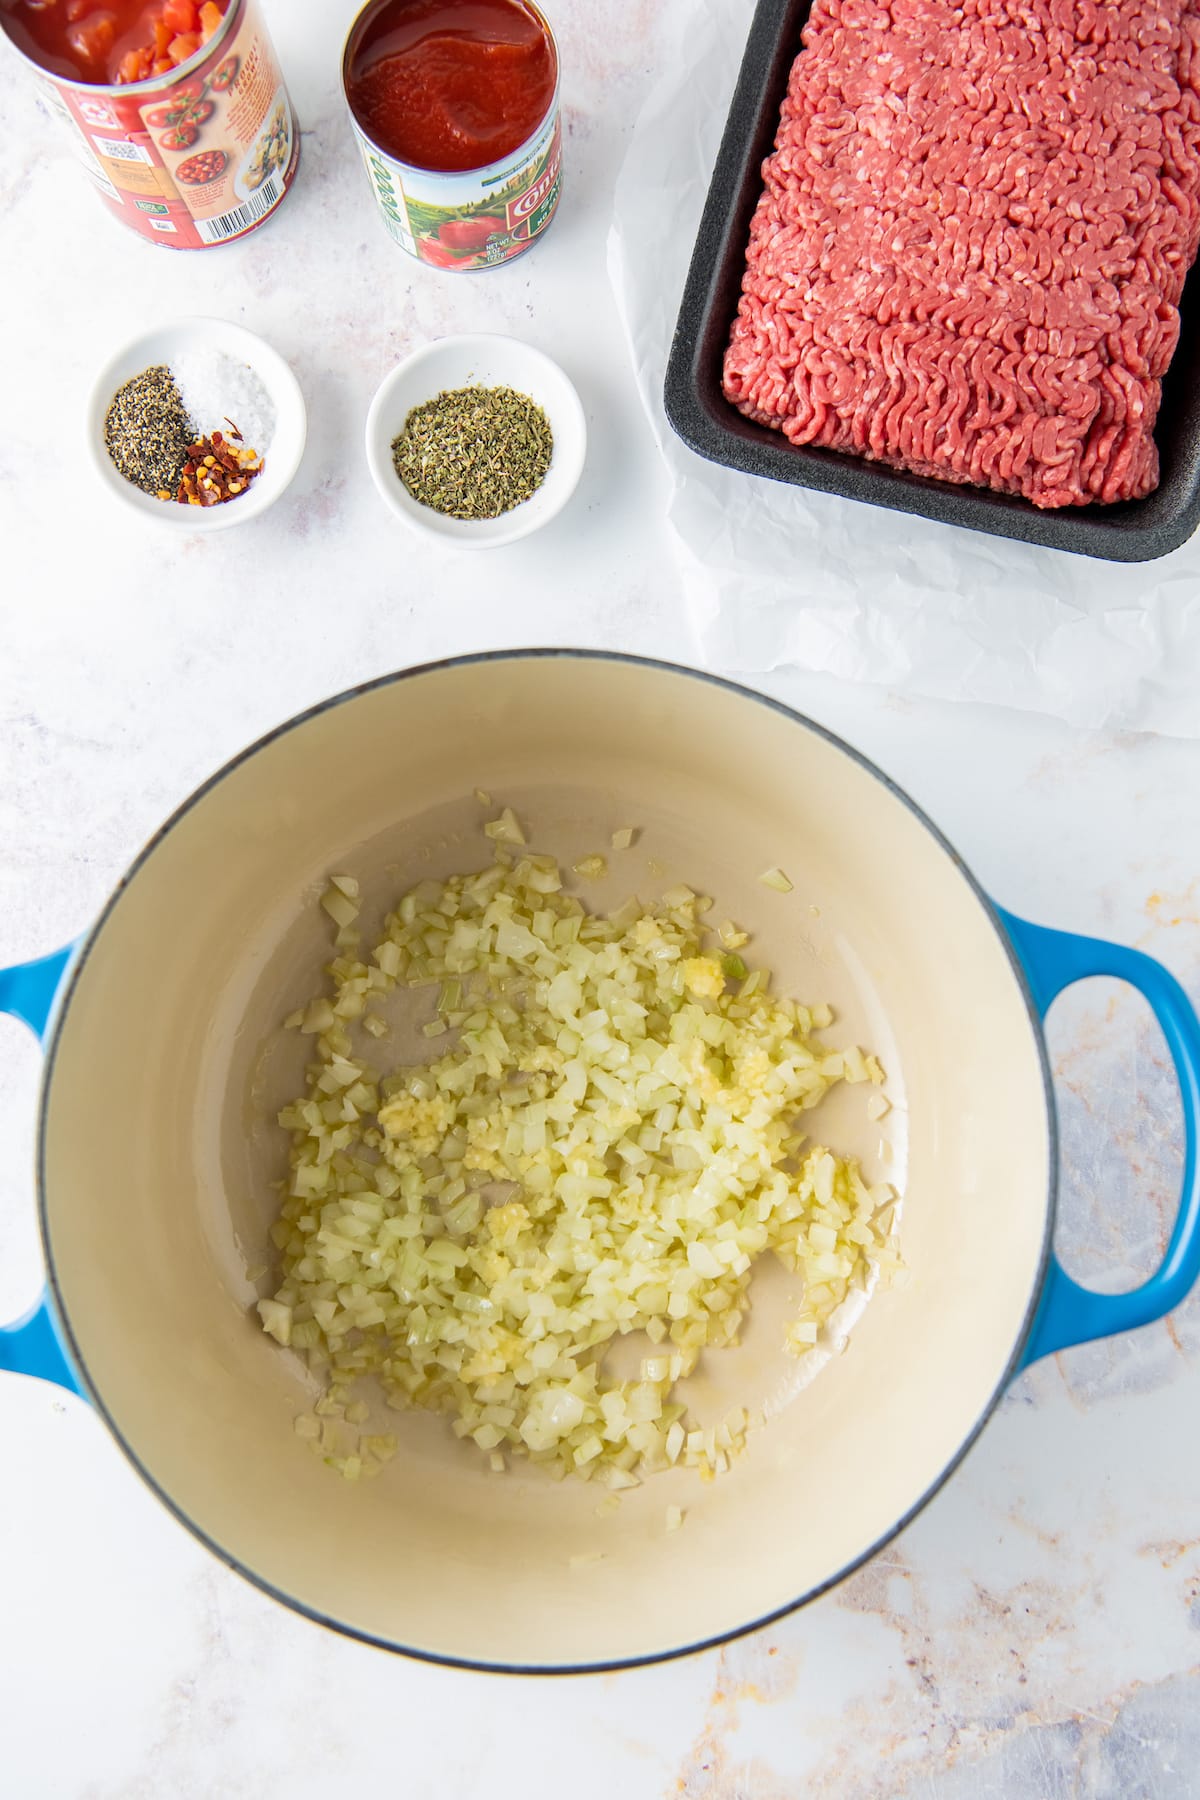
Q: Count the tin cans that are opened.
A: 2